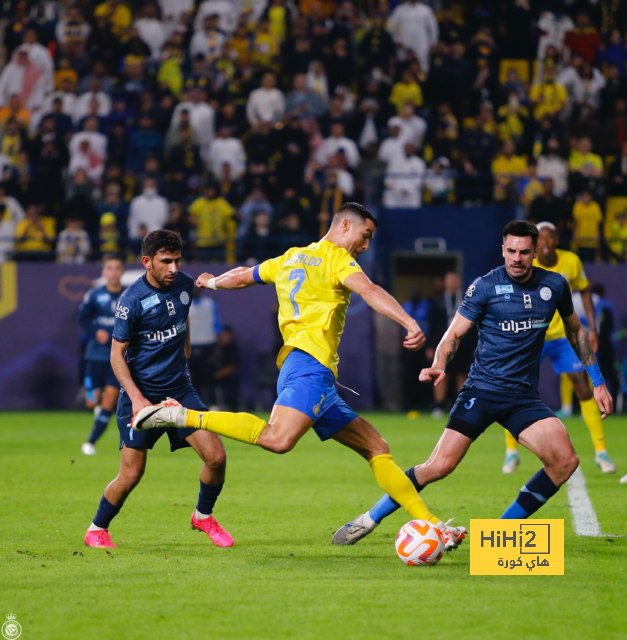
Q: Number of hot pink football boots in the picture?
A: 2